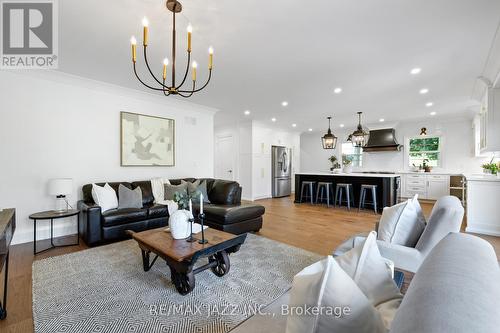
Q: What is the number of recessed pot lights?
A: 12